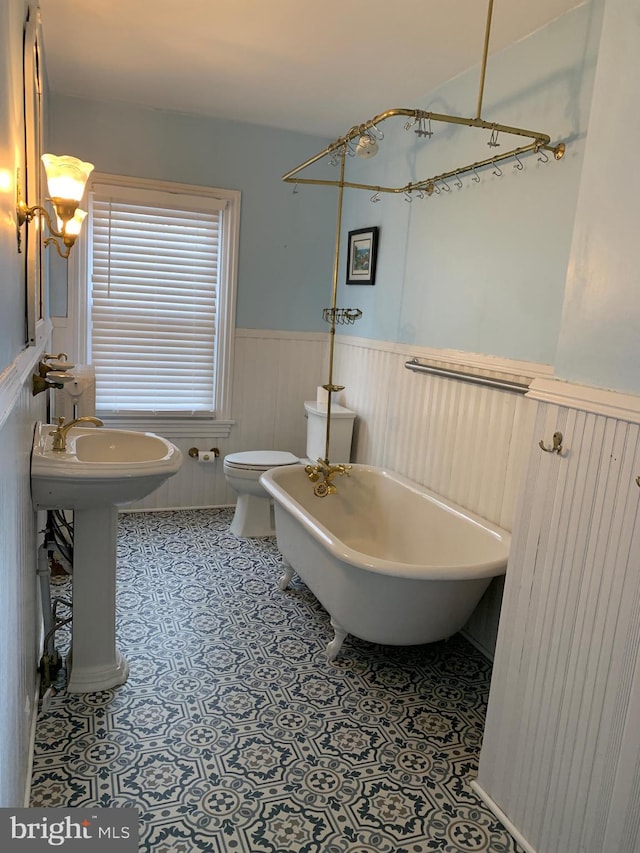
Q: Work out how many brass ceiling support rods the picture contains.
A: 1